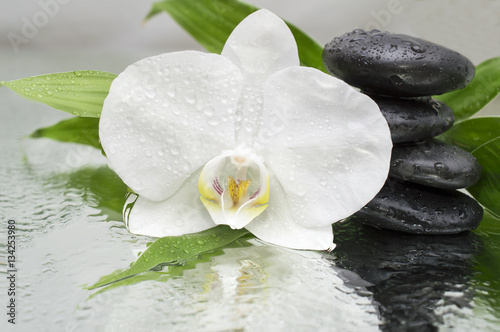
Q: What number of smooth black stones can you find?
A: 4